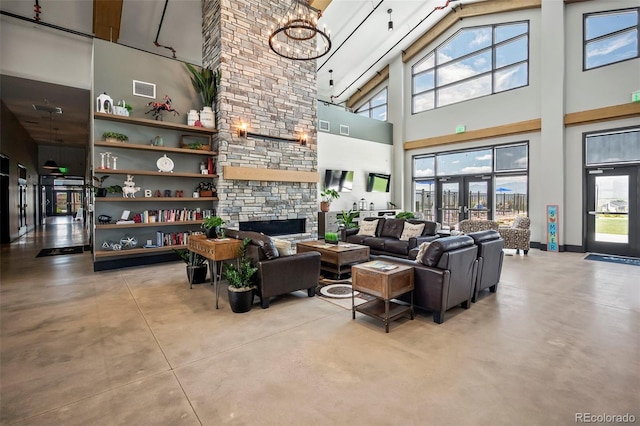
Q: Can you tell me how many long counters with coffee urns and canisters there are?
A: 0